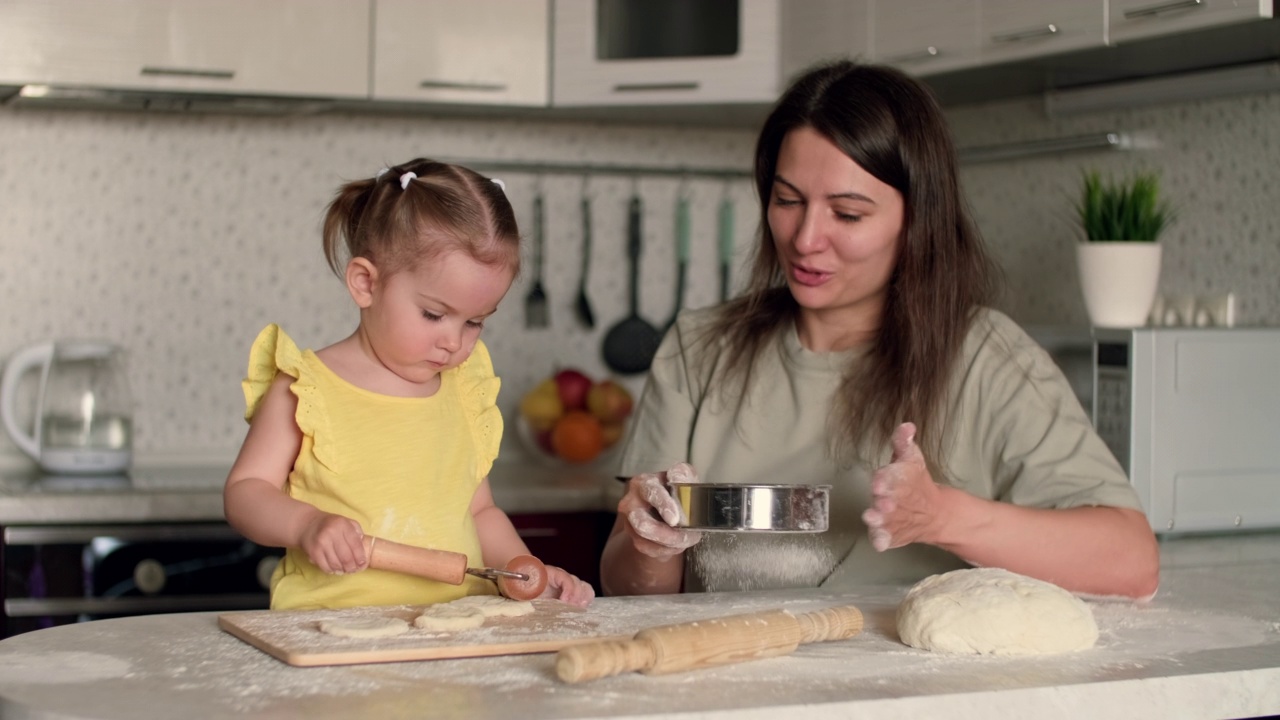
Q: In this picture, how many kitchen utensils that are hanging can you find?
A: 5